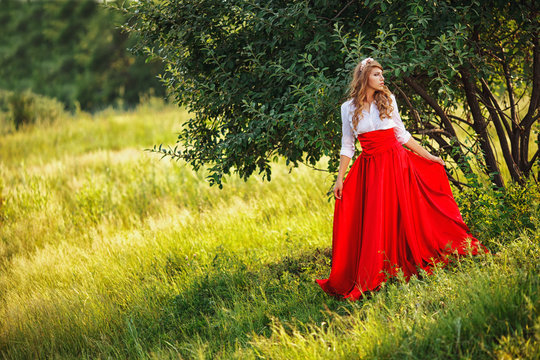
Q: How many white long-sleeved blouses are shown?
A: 1